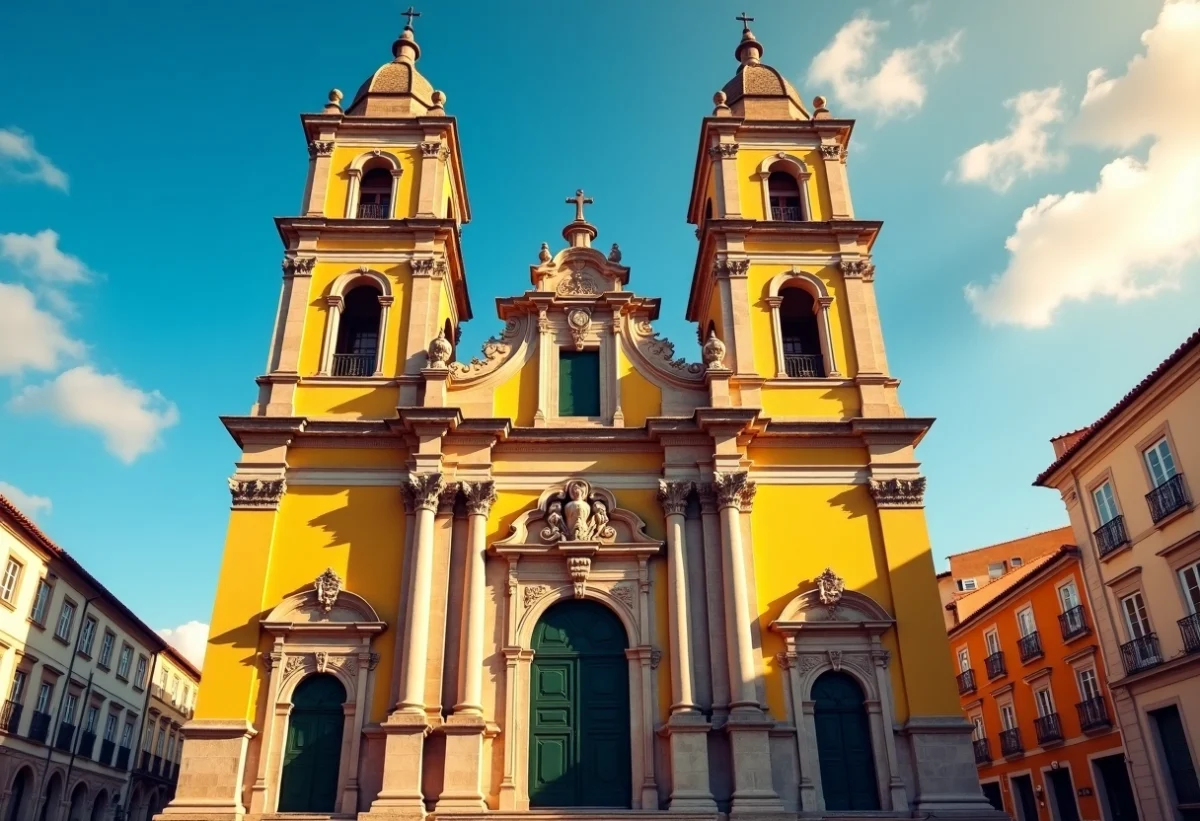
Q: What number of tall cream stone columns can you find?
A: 4